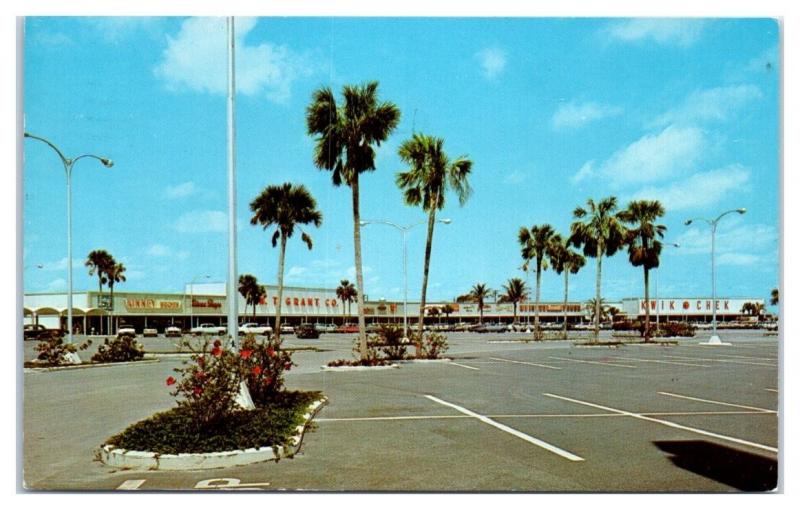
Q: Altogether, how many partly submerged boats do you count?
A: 0